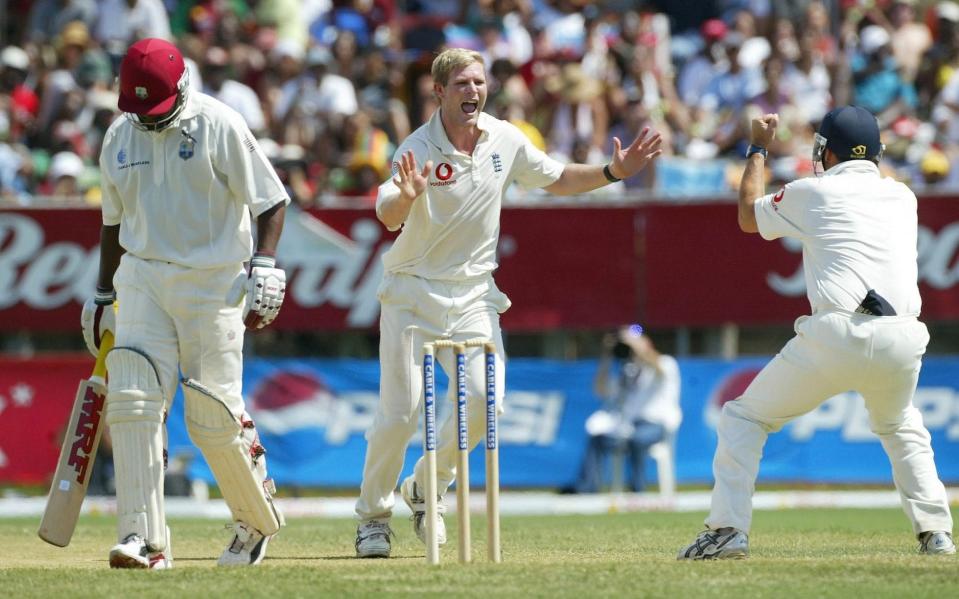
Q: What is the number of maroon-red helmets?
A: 1